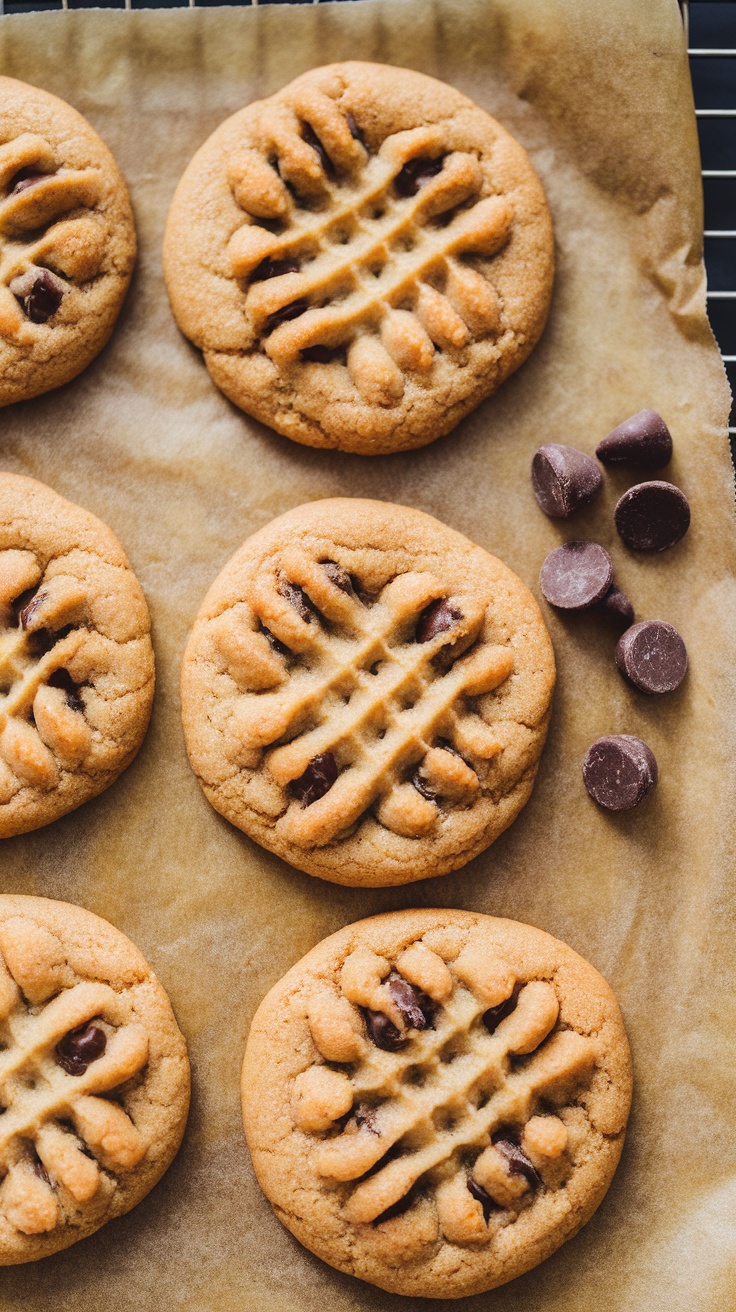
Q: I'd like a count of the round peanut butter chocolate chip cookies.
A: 6